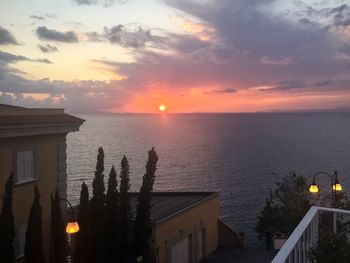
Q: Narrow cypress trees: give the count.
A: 8